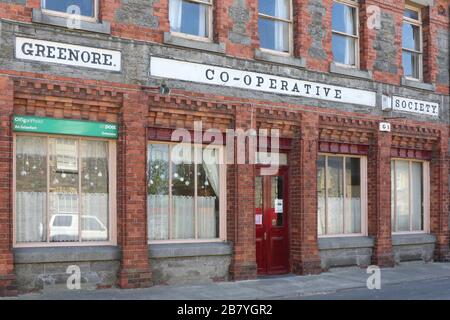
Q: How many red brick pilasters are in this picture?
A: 6